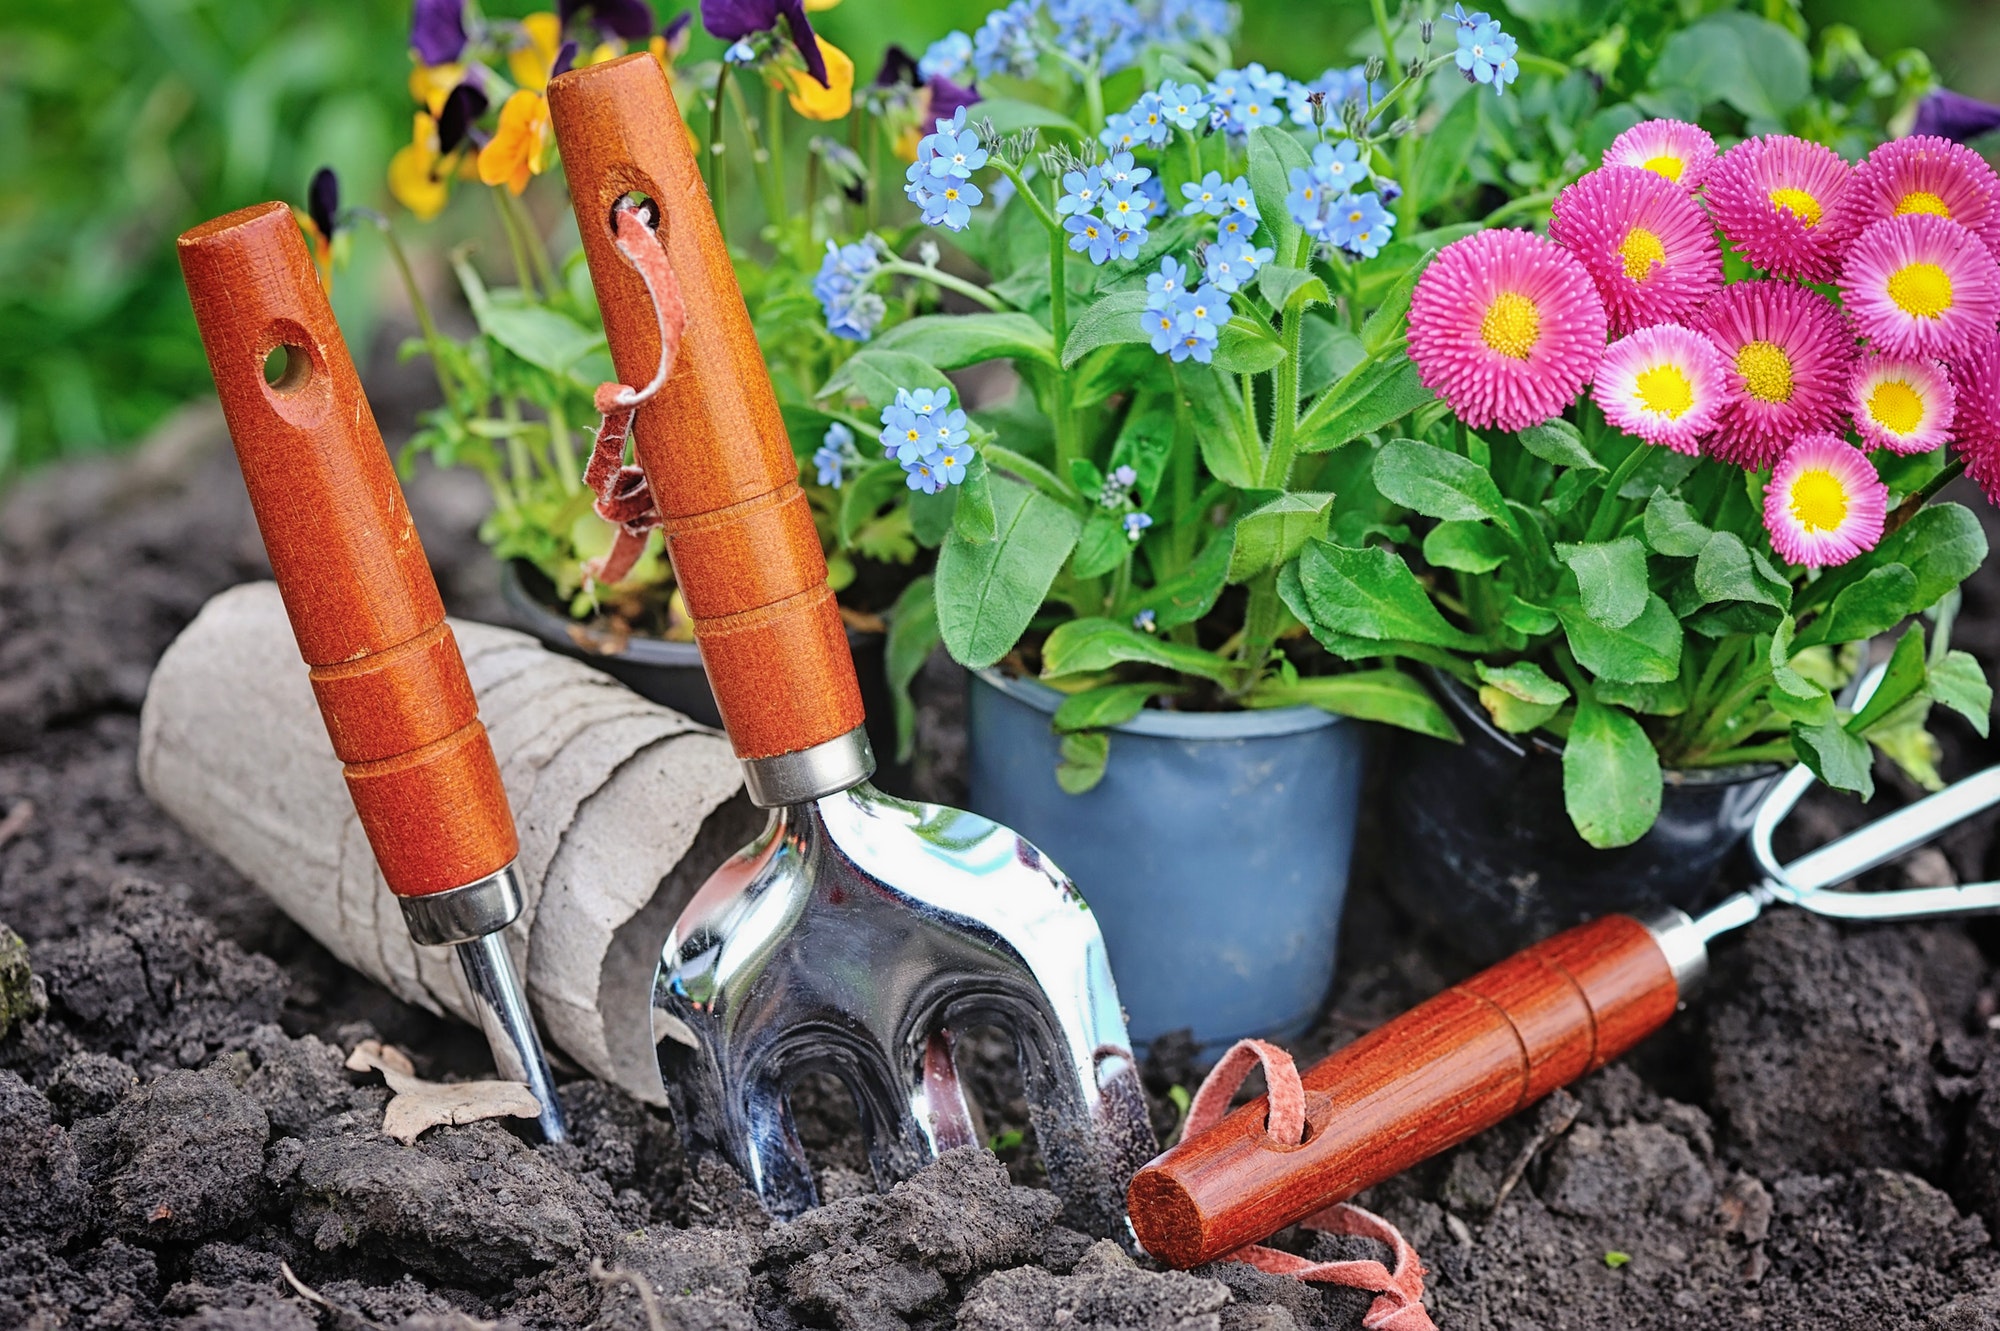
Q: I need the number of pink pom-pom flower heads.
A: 11